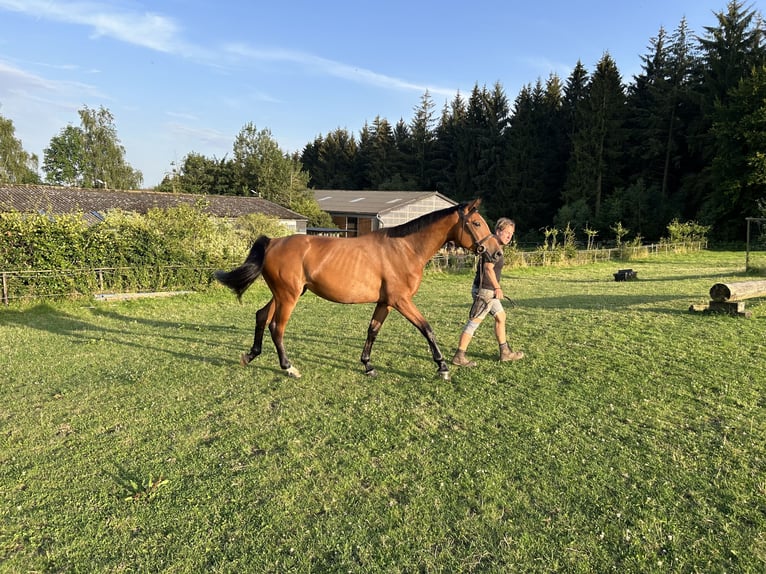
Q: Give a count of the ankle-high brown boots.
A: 2